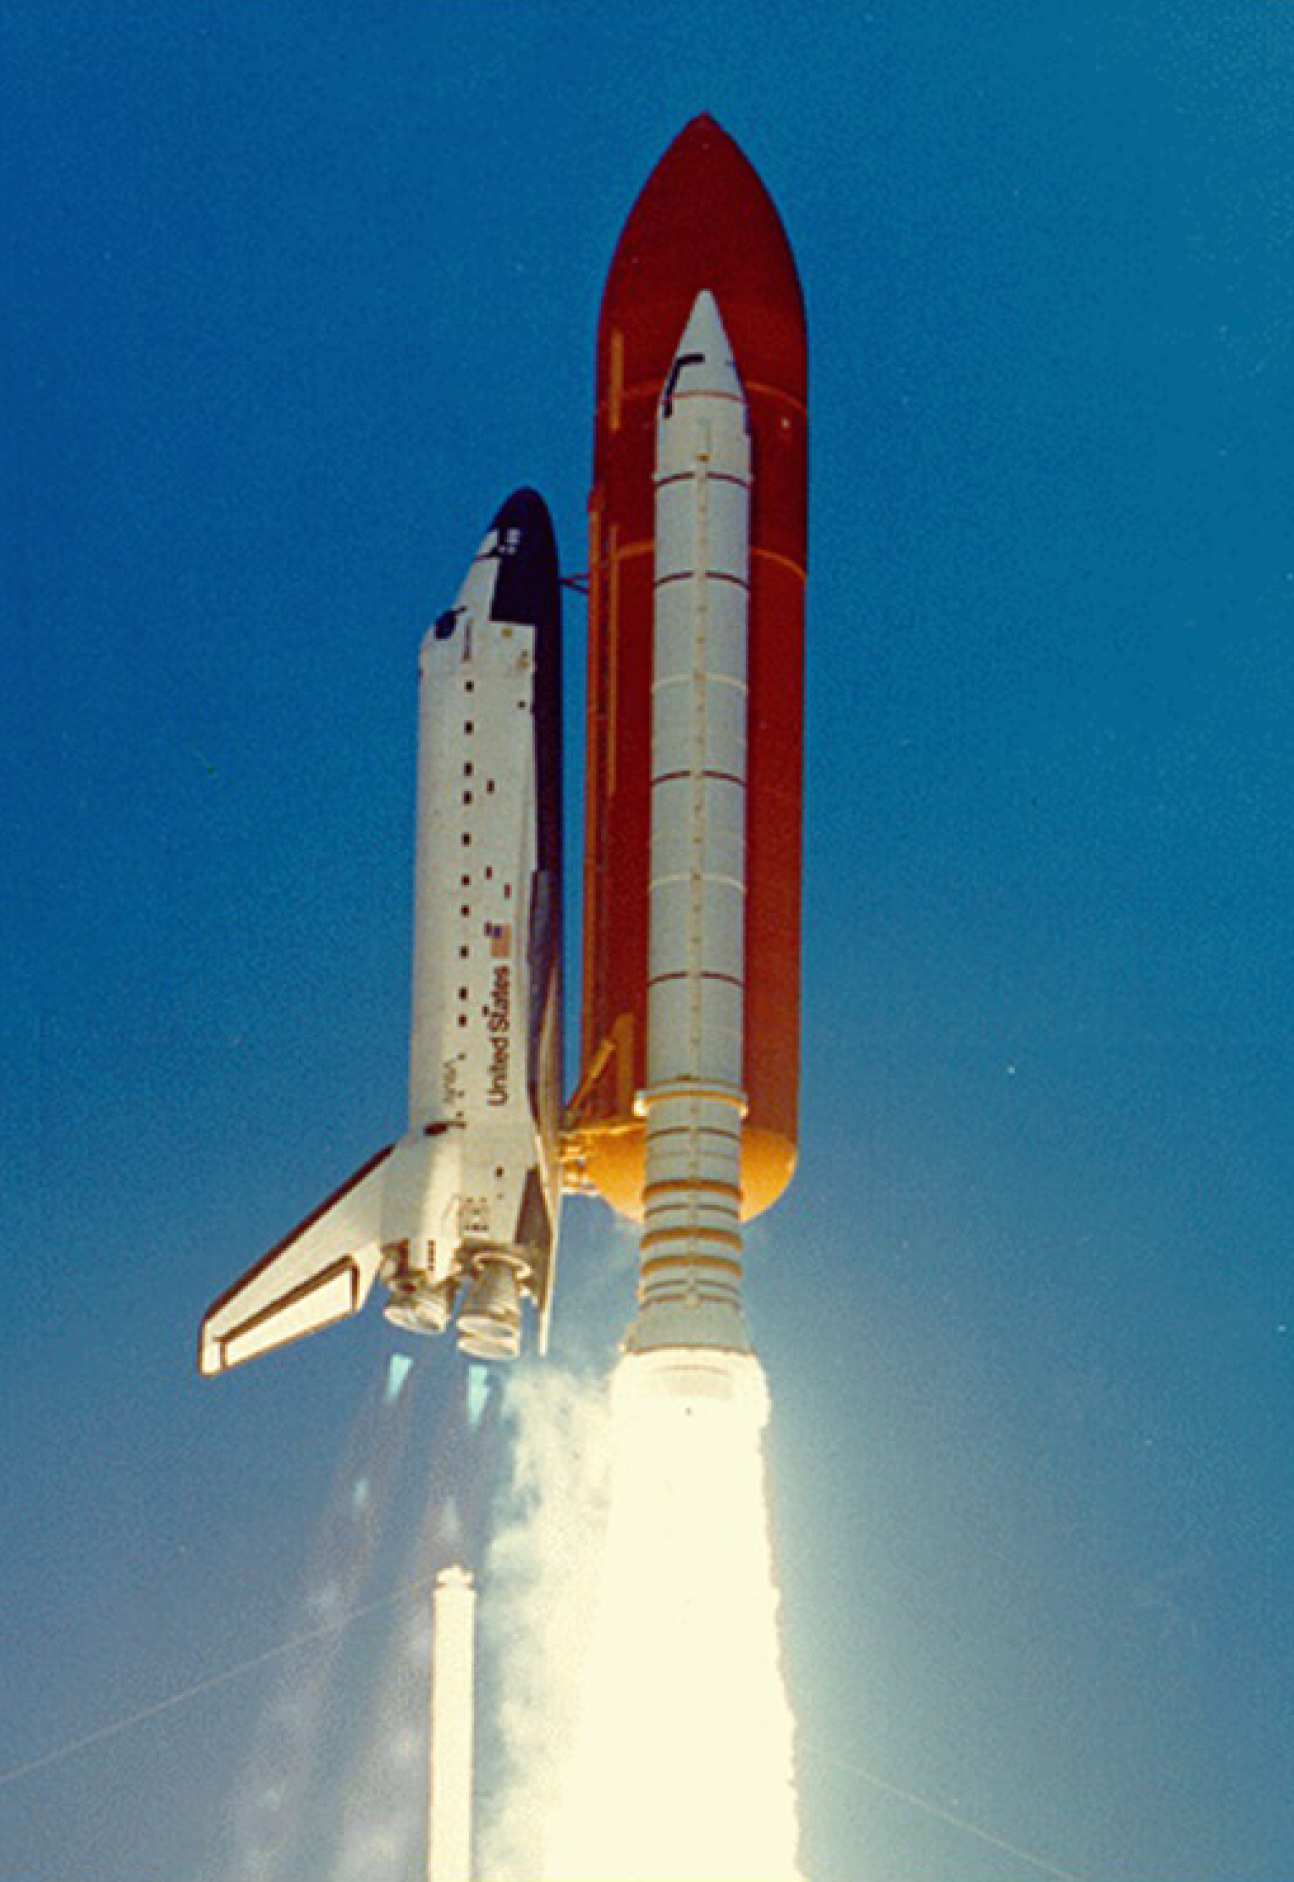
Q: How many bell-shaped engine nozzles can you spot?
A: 3